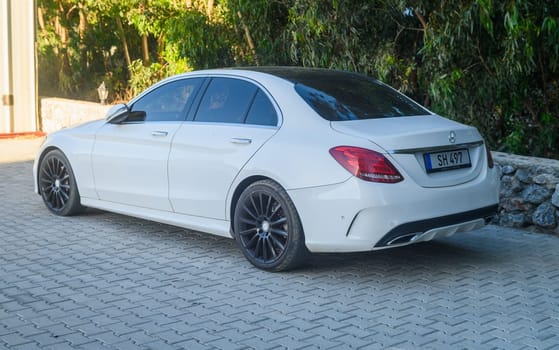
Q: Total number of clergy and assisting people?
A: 0